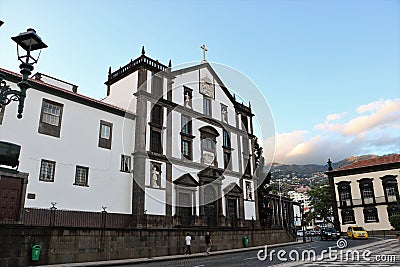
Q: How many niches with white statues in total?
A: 4